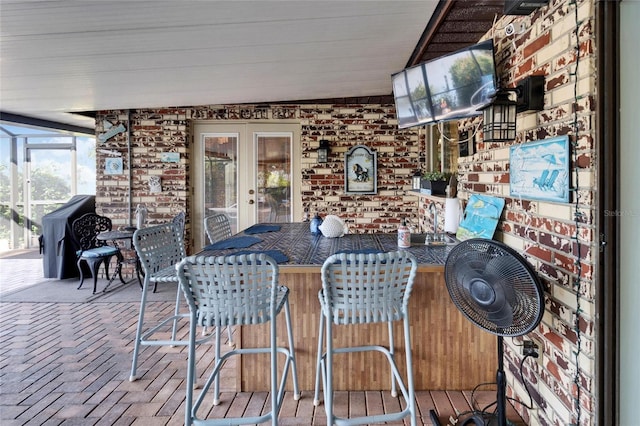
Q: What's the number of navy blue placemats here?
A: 4